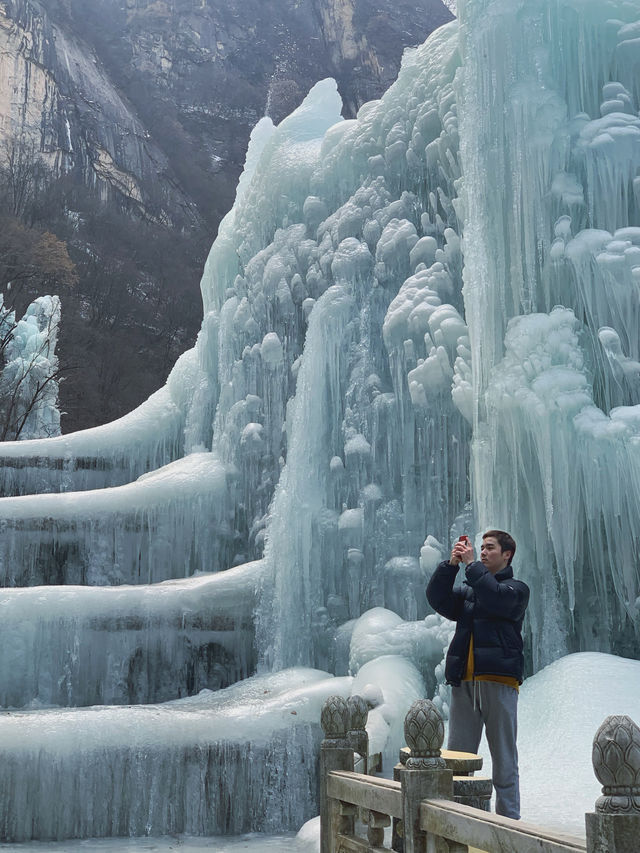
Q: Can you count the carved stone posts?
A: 4